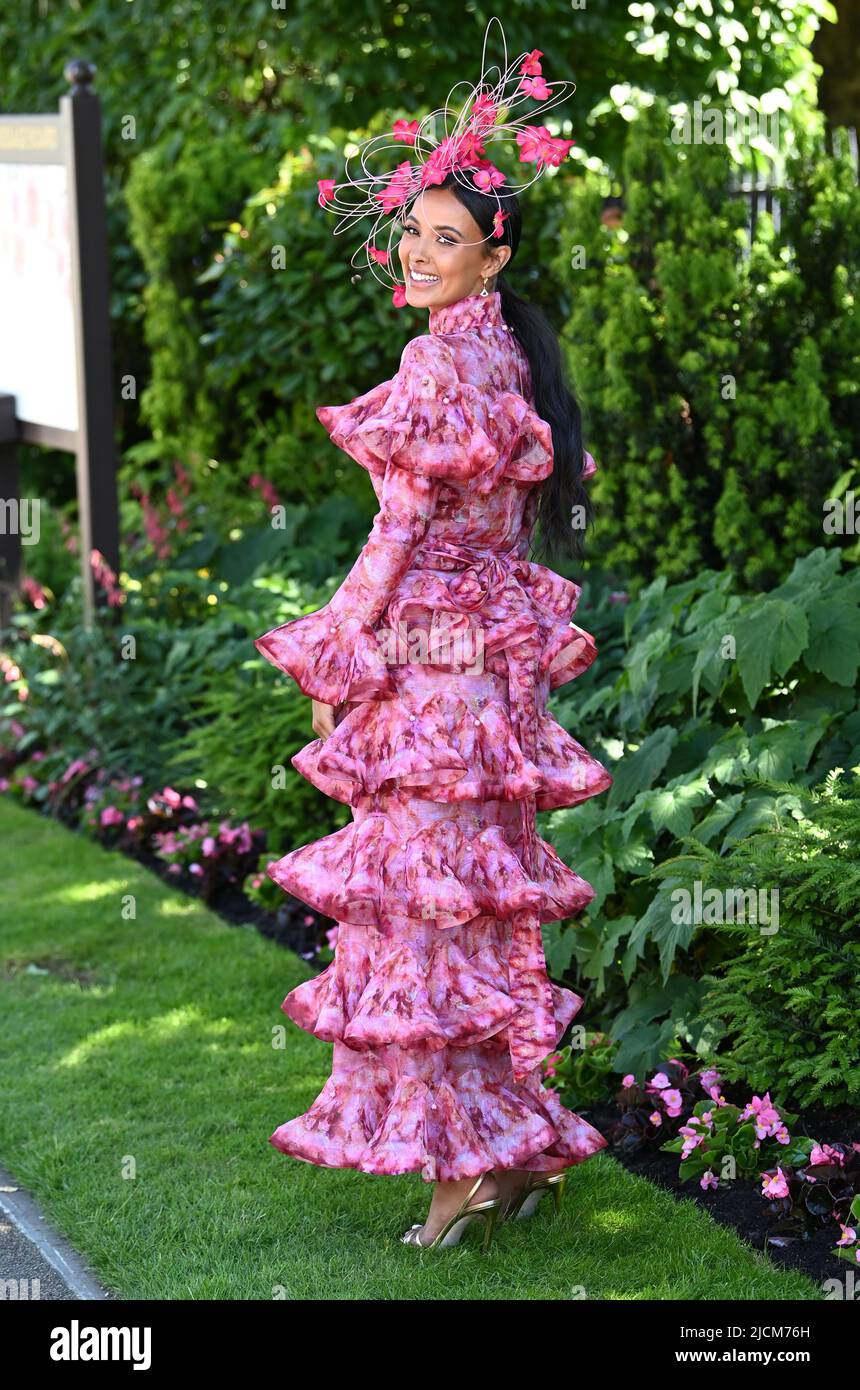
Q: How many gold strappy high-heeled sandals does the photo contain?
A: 2